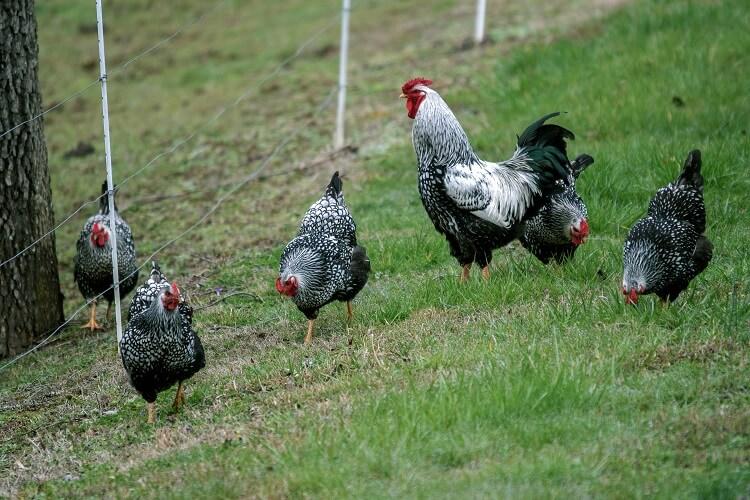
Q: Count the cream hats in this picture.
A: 0